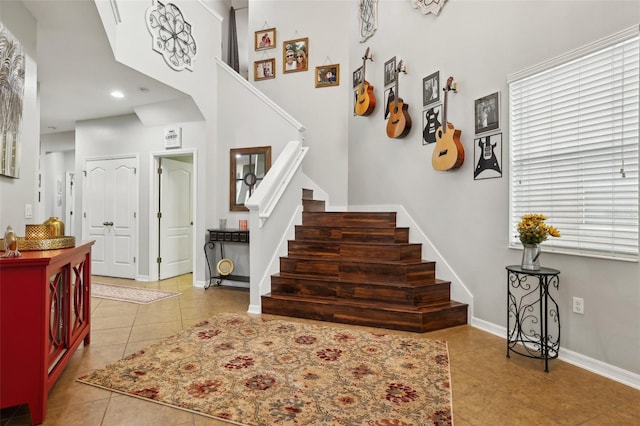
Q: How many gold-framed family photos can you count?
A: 4